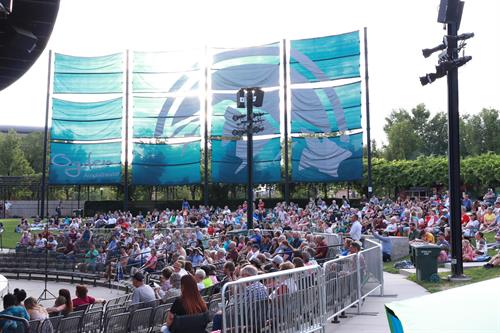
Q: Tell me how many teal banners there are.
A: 12